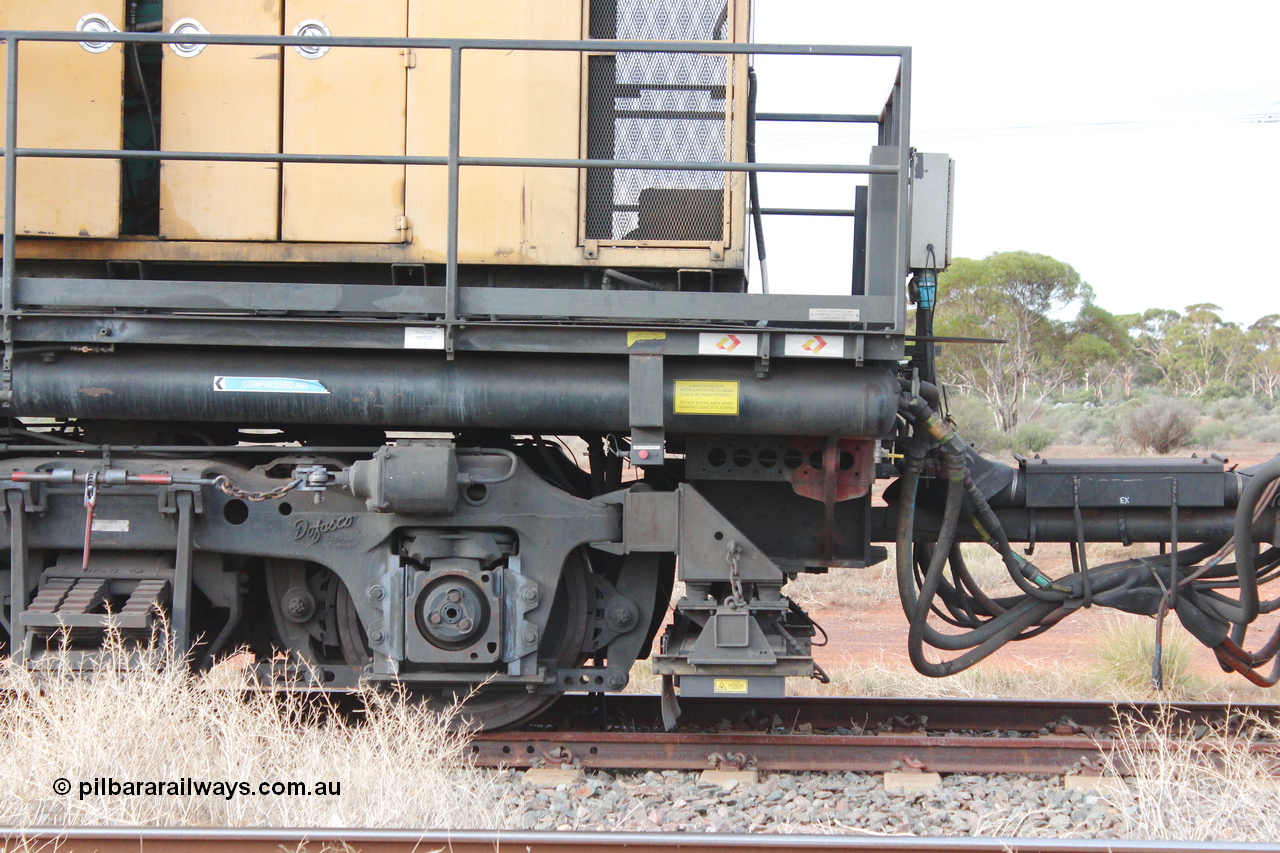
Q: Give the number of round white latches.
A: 3